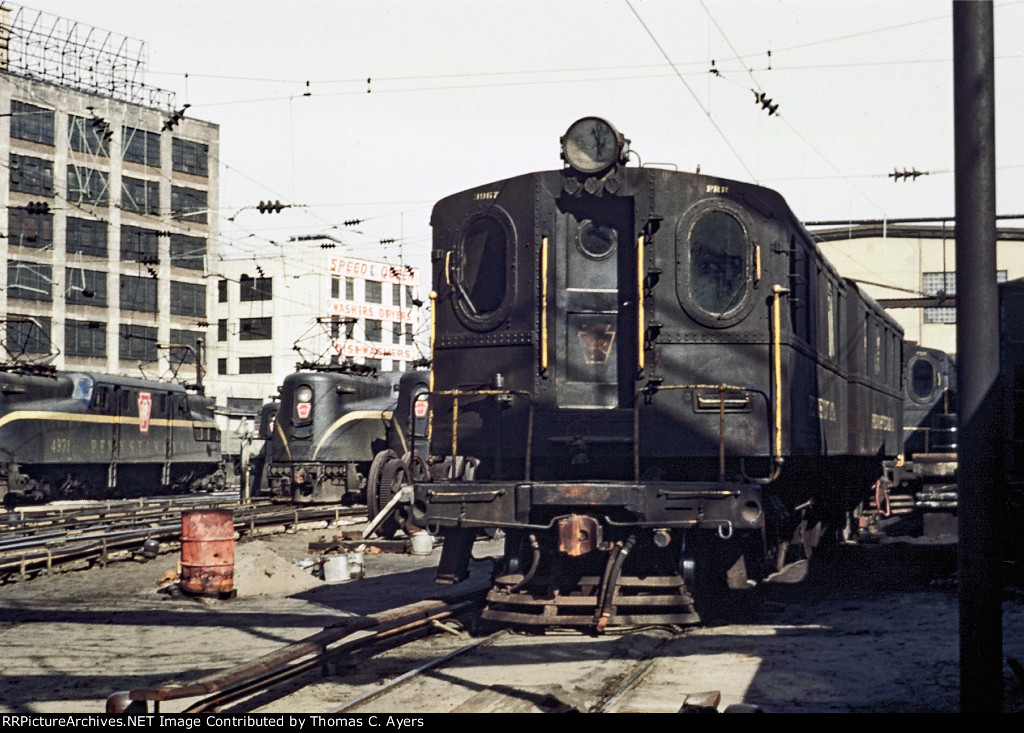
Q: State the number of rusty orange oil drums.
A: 1